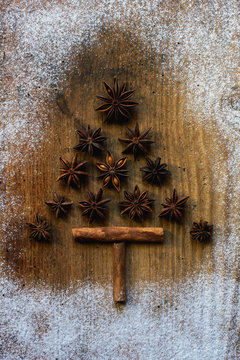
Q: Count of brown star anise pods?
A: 12